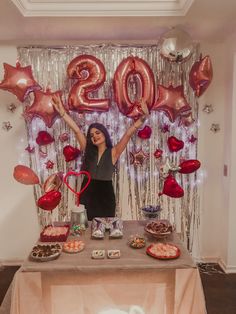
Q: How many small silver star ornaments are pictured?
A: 4